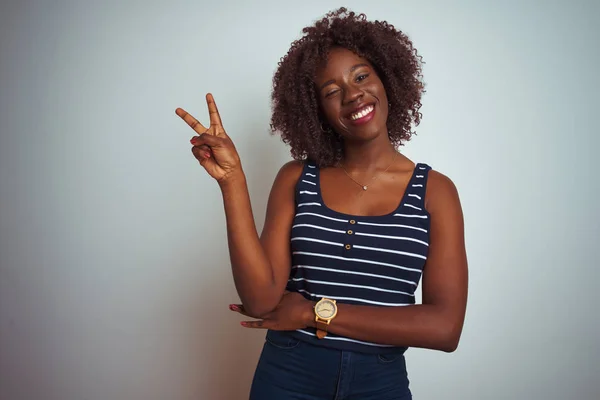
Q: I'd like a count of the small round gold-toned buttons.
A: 3